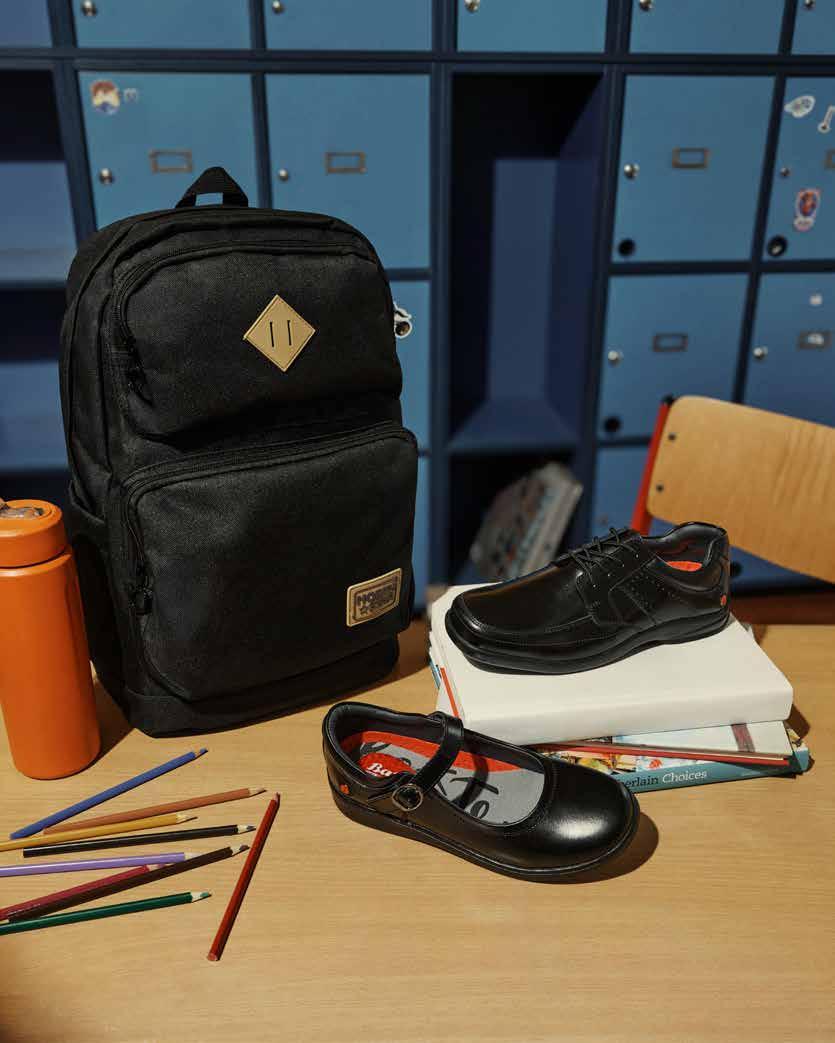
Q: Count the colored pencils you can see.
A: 9